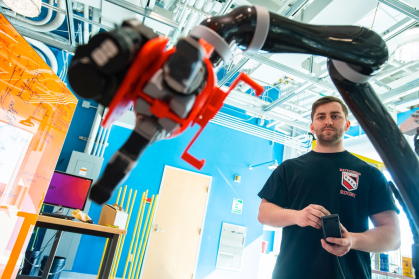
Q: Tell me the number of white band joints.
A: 3